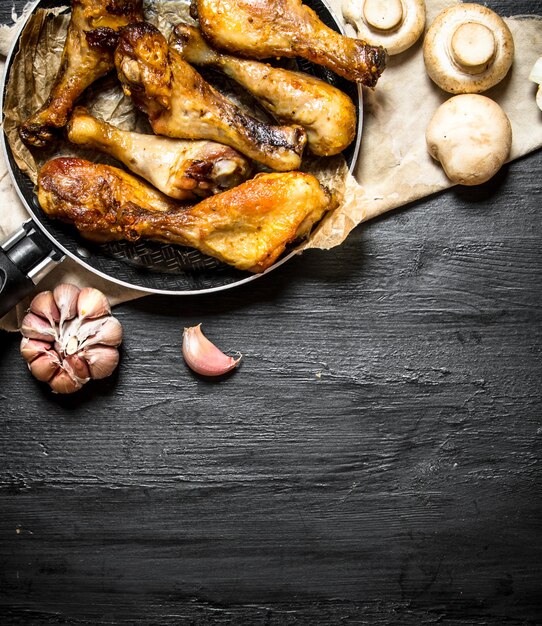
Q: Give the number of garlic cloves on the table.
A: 1